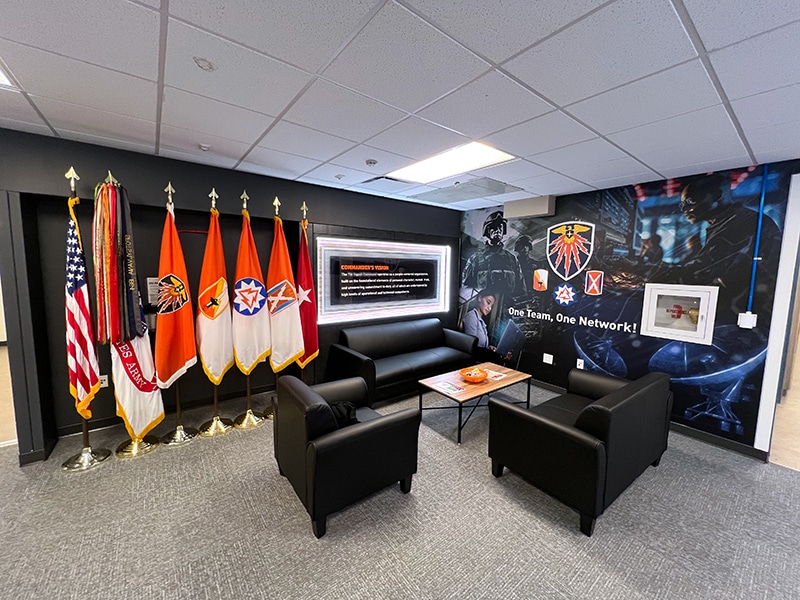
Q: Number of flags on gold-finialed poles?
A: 7